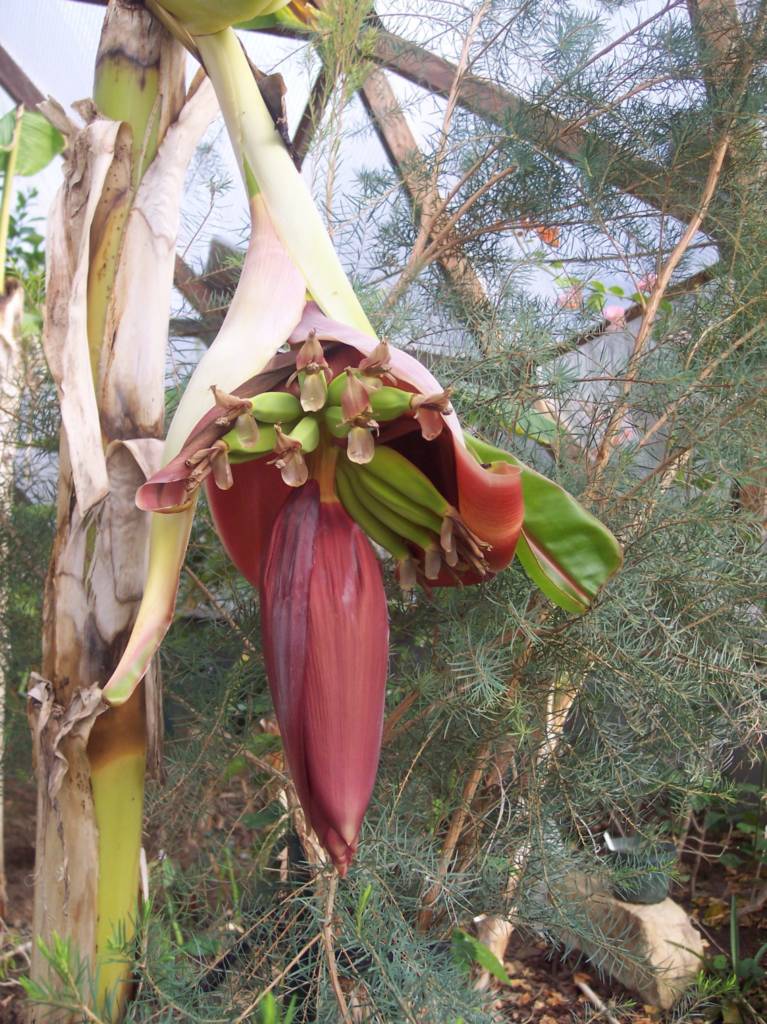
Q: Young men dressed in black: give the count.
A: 0